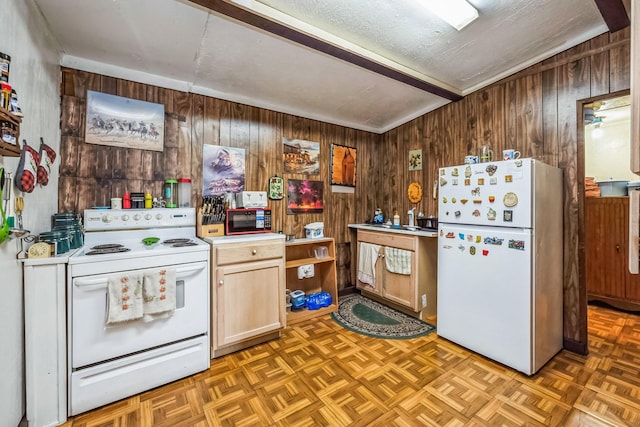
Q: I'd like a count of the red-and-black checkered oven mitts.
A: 2